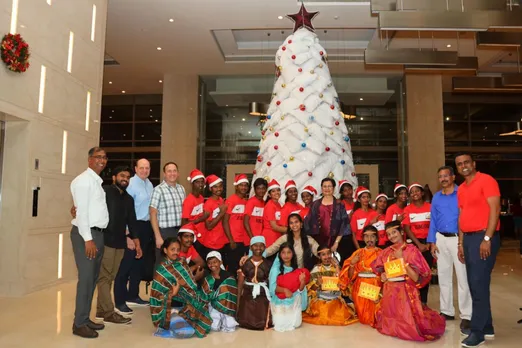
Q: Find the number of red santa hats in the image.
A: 12